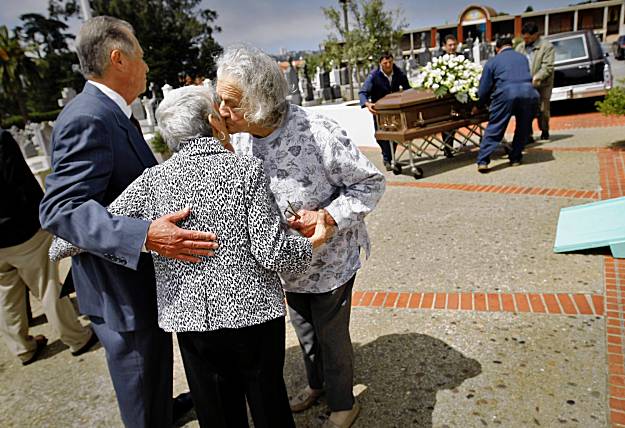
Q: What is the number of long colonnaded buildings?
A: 1